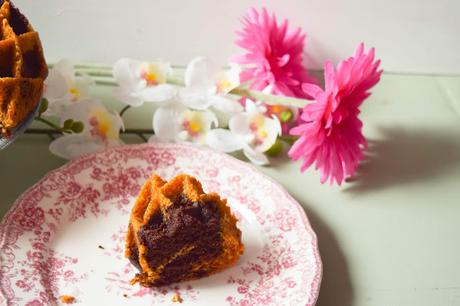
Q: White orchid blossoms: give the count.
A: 6